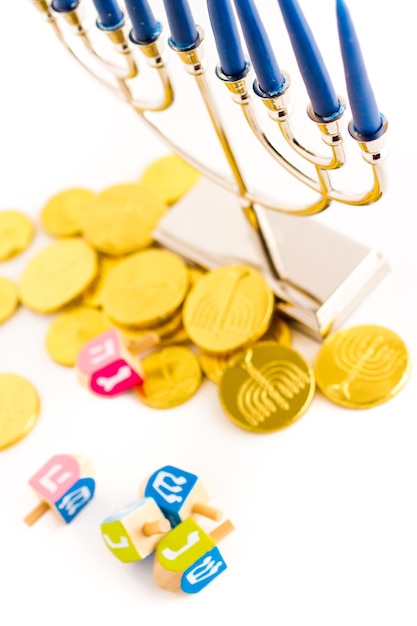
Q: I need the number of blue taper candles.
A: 8